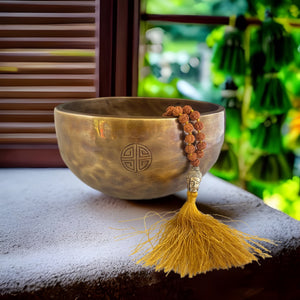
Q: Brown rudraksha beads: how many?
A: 15